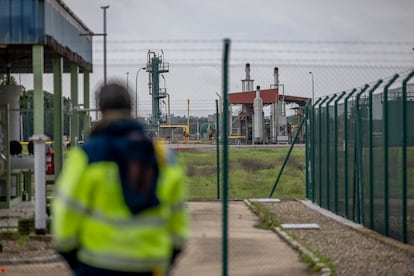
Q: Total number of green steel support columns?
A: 4